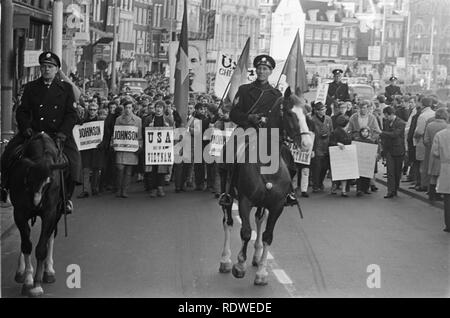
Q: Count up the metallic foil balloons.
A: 0